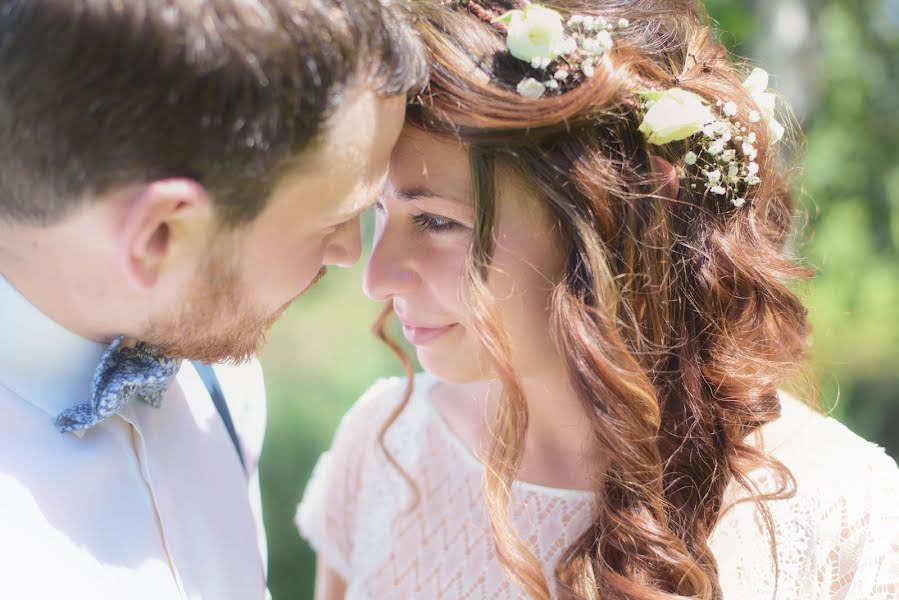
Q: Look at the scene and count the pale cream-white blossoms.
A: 3